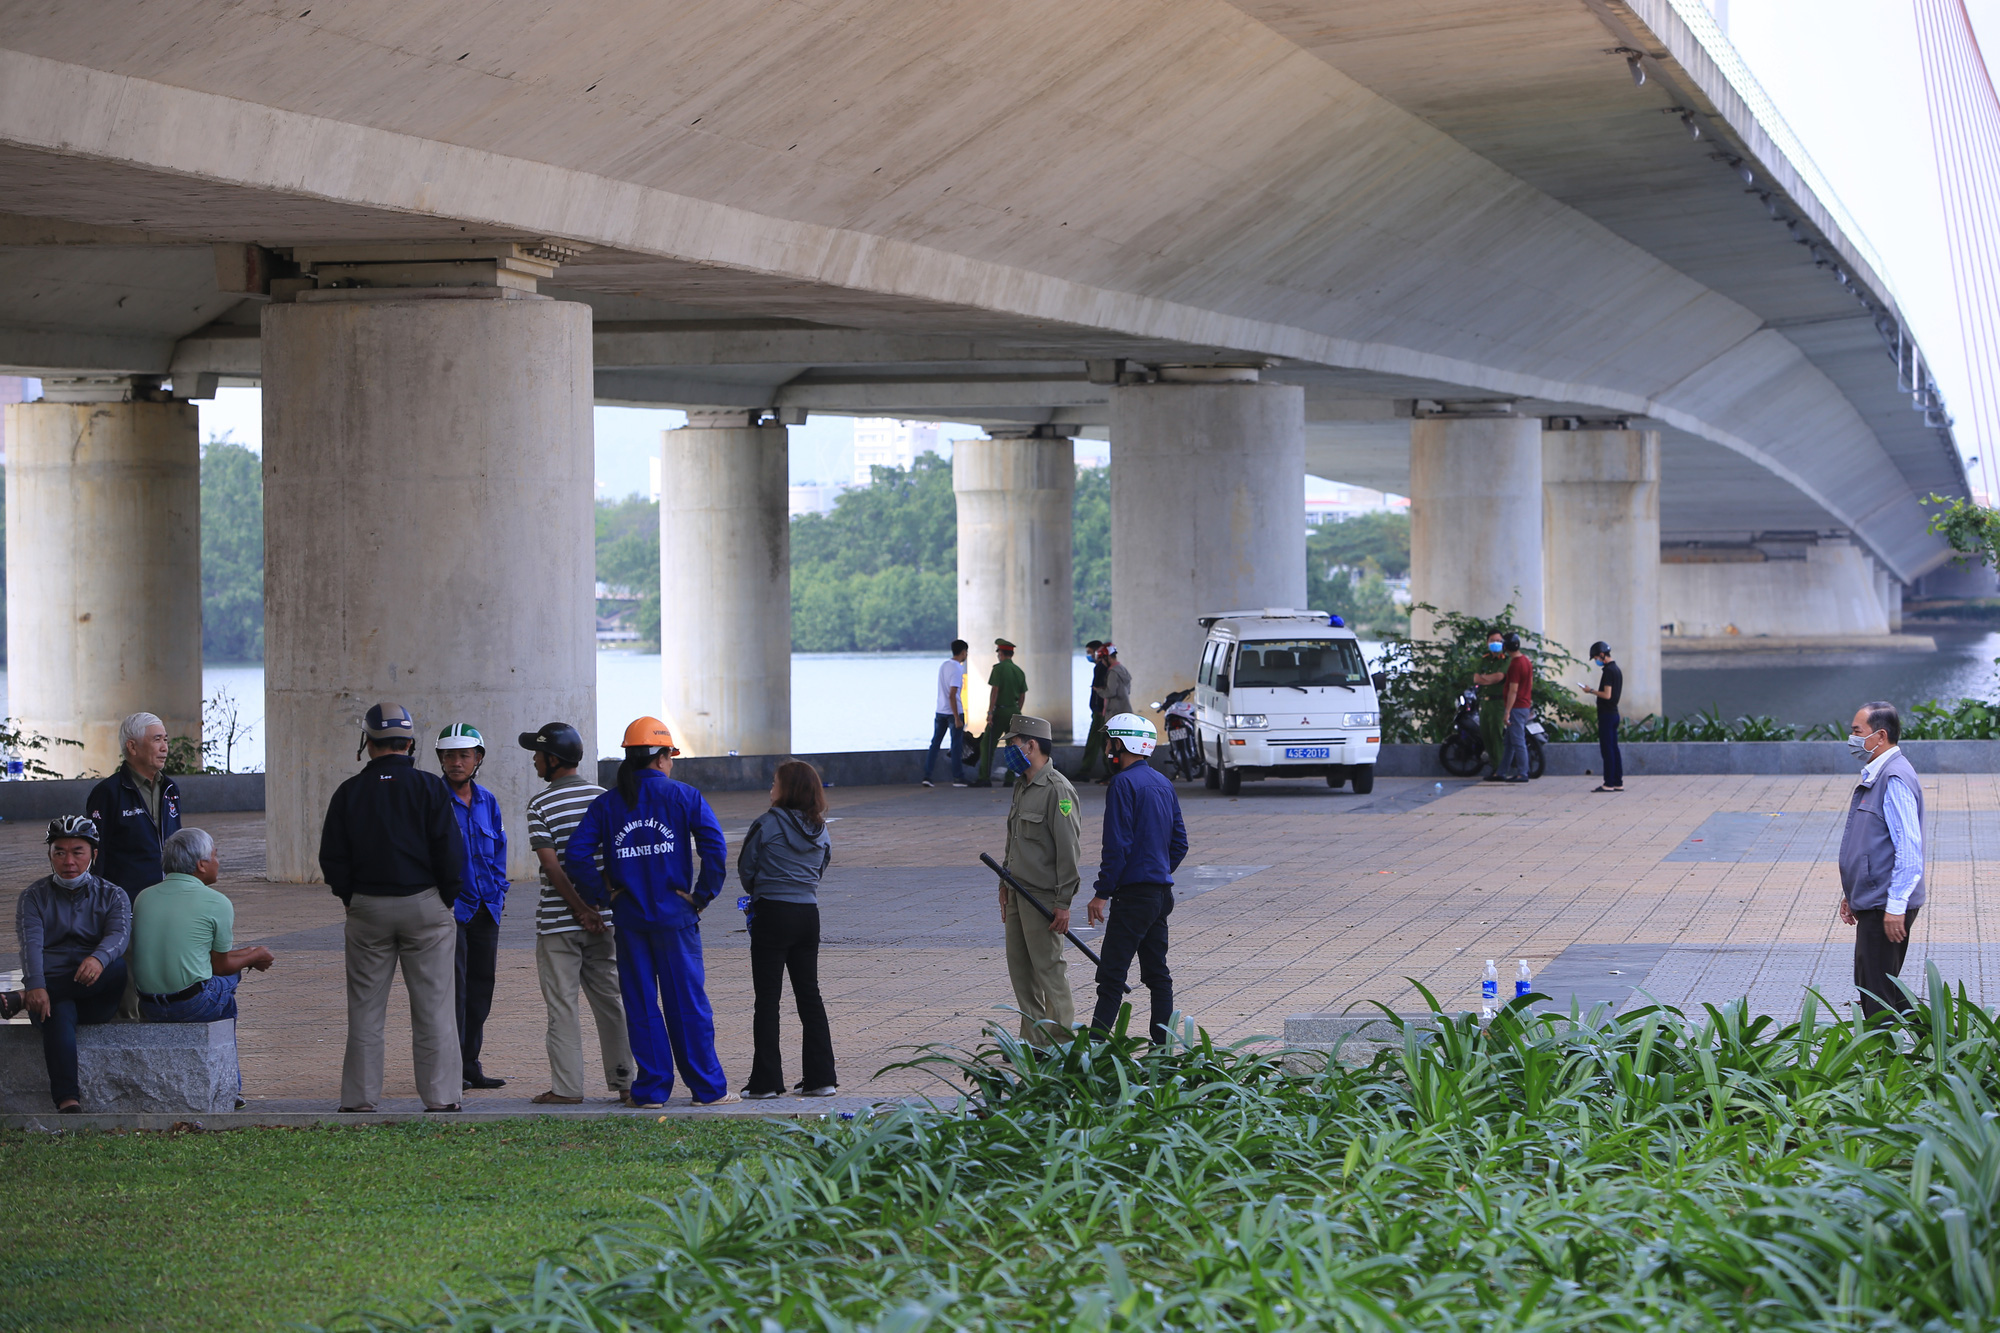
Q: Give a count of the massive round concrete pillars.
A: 7